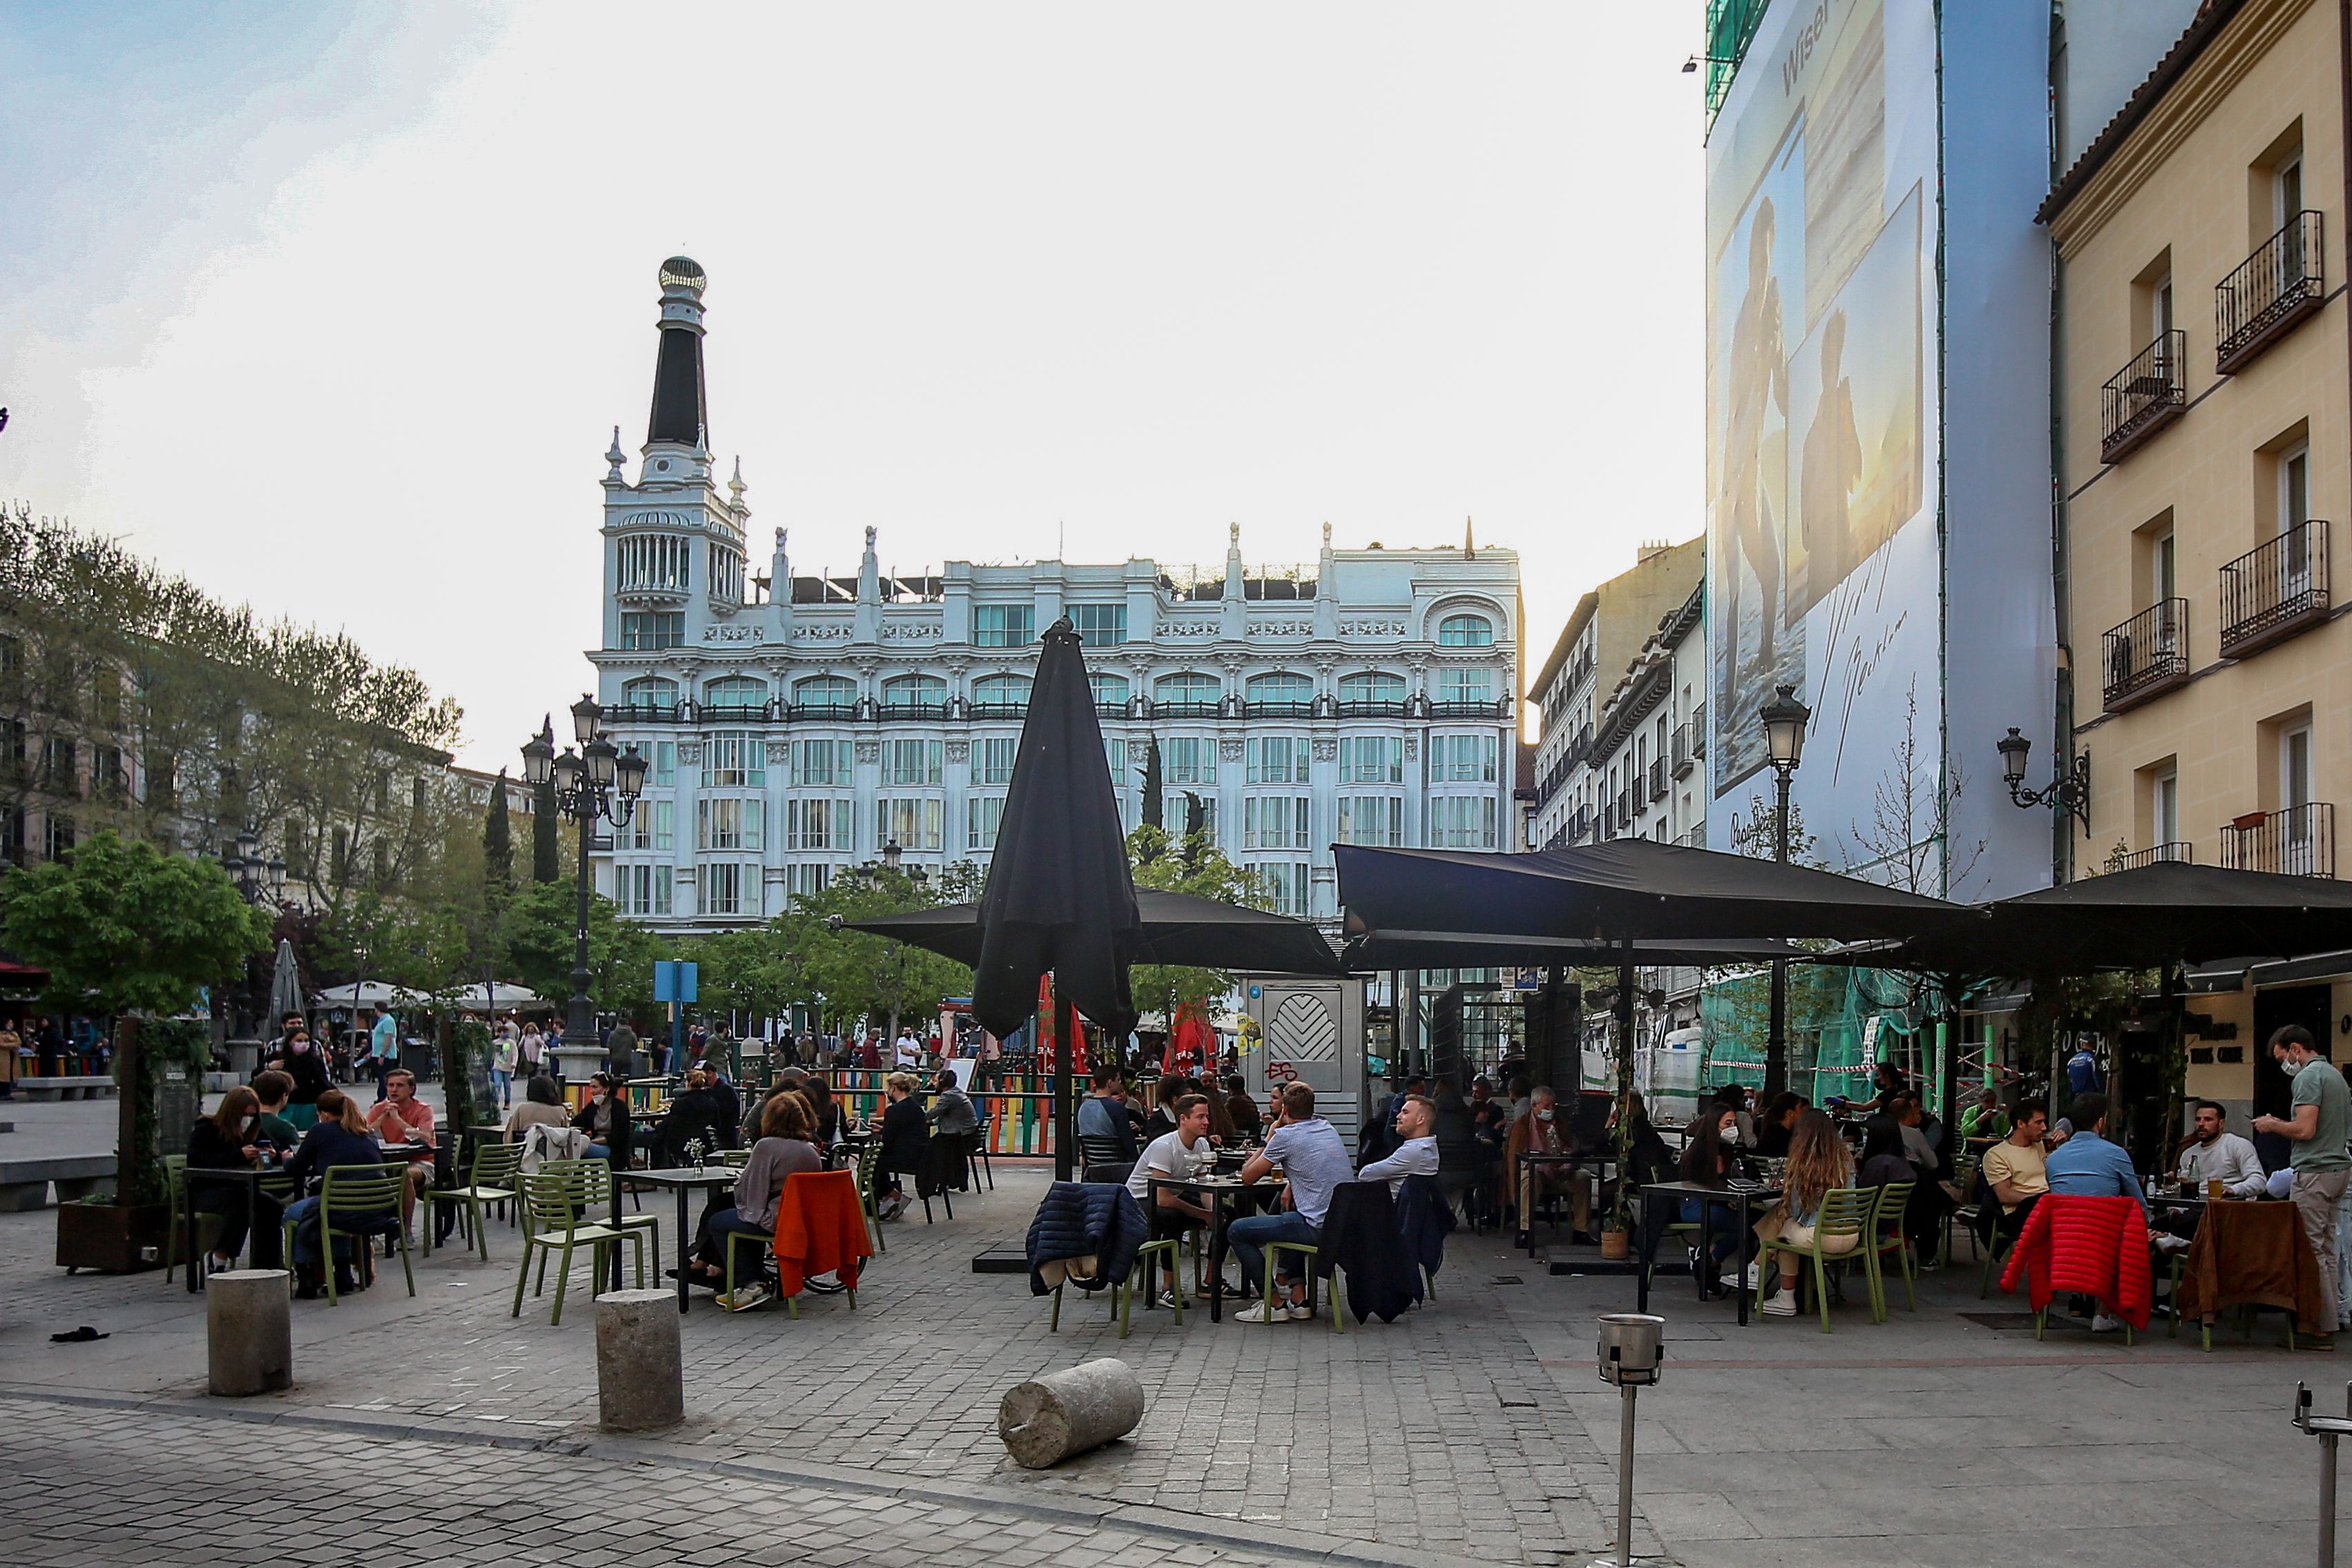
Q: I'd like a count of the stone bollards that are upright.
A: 2